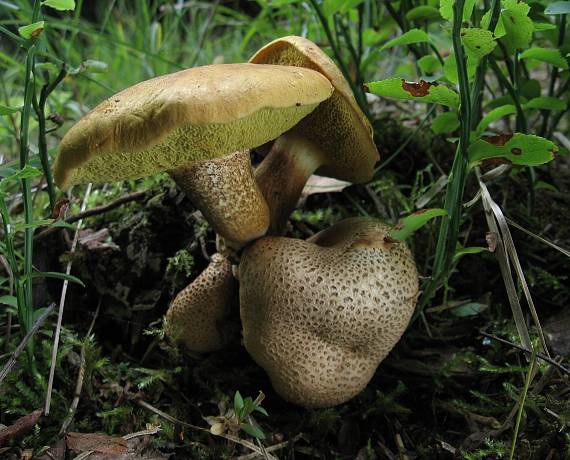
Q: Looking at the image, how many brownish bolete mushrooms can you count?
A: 2